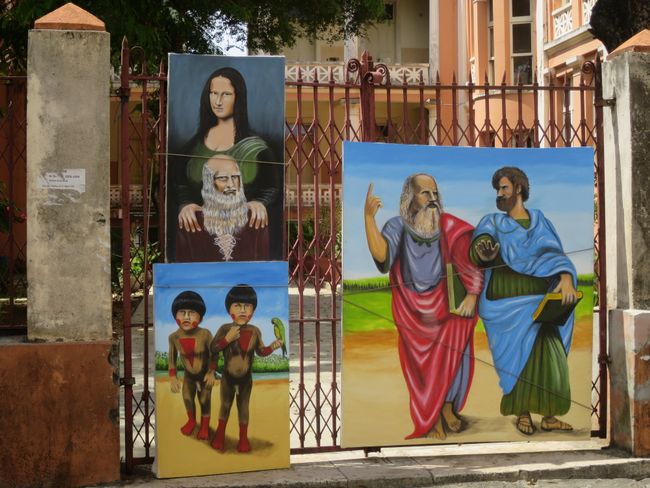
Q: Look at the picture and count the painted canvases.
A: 3